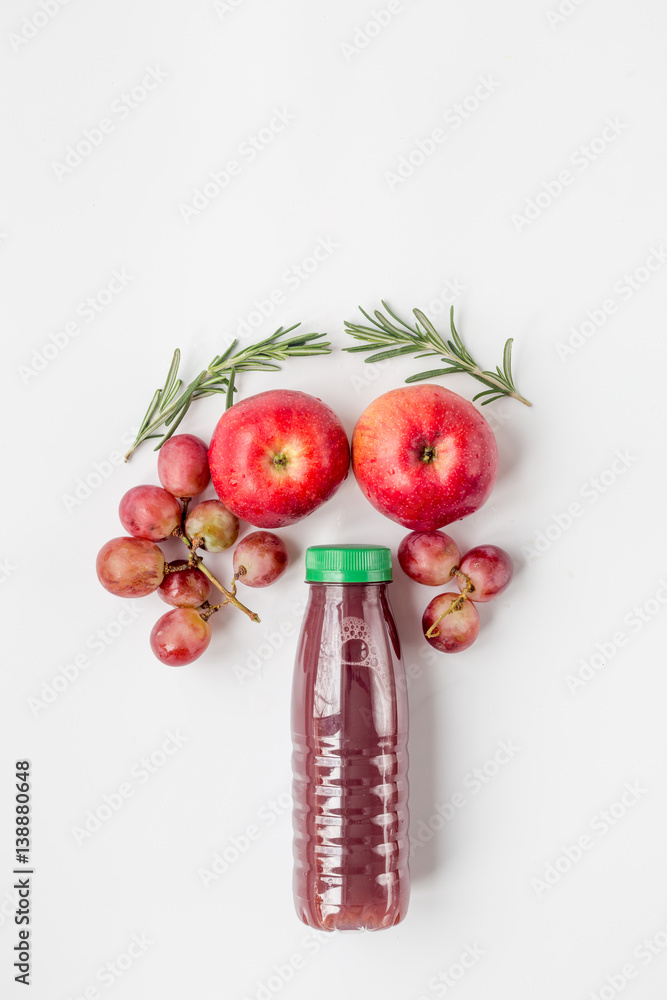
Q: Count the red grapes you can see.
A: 10